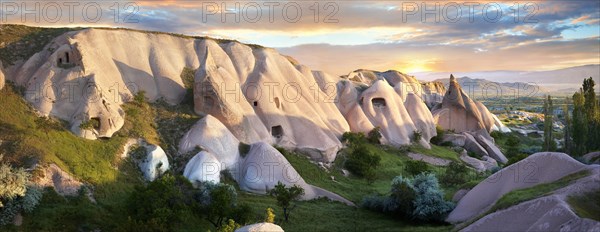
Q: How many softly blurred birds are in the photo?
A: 0